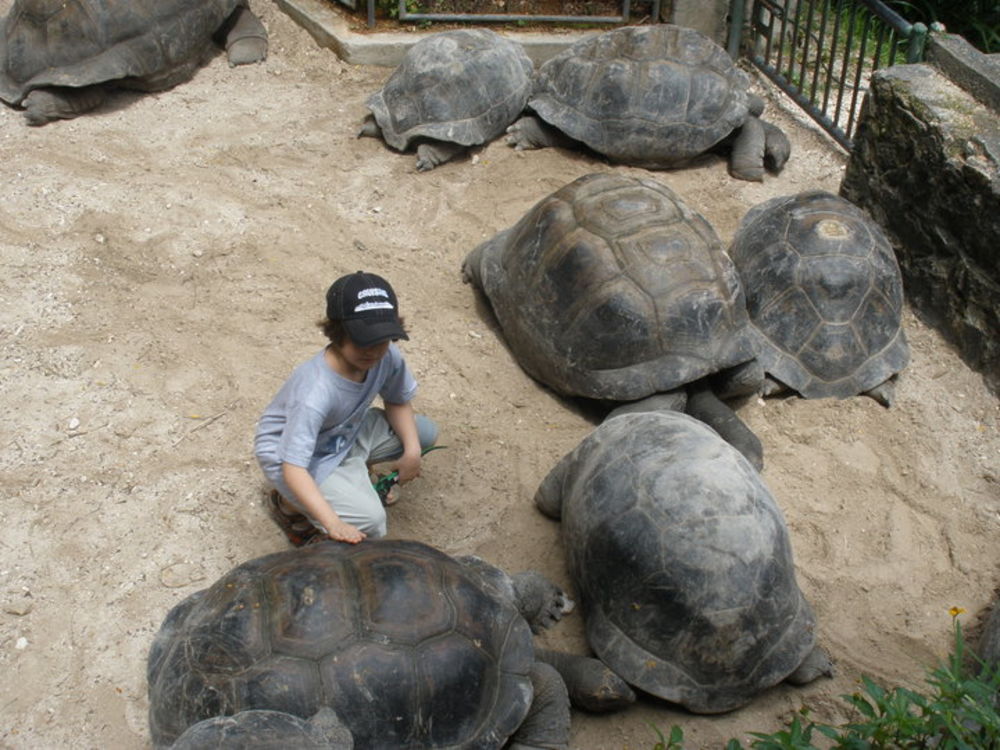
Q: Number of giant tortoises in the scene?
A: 8